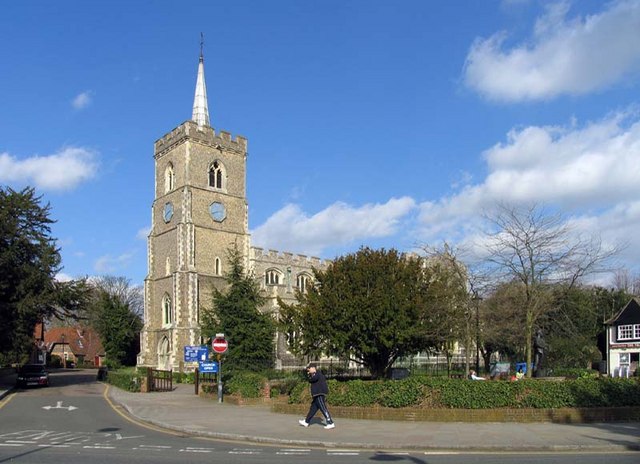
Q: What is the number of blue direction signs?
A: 2